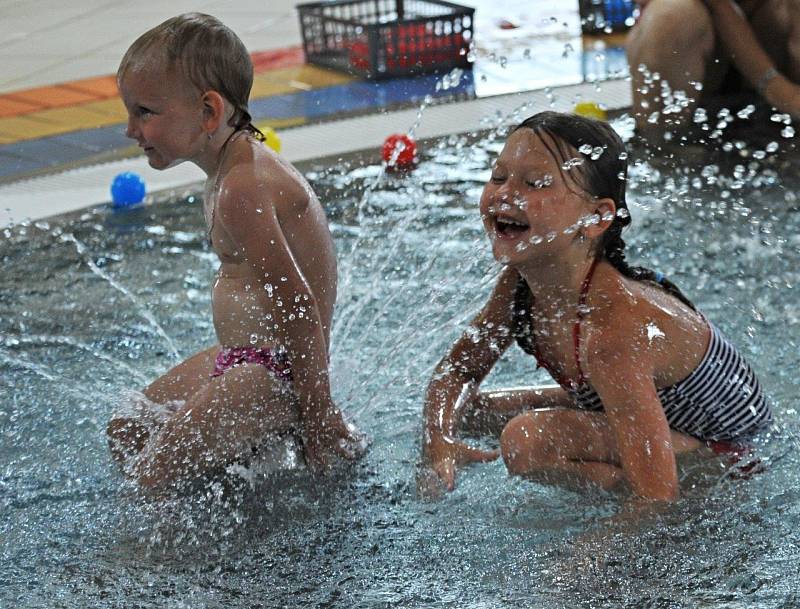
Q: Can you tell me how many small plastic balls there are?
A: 4